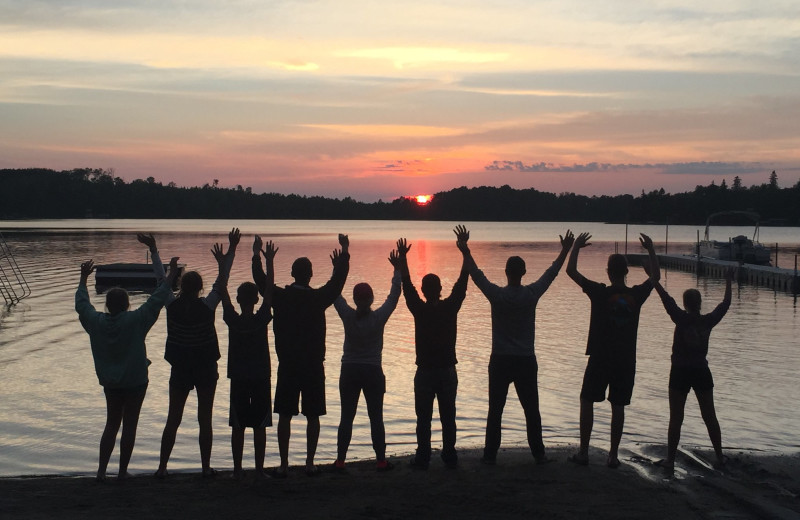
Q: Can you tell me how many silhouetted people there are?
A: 9